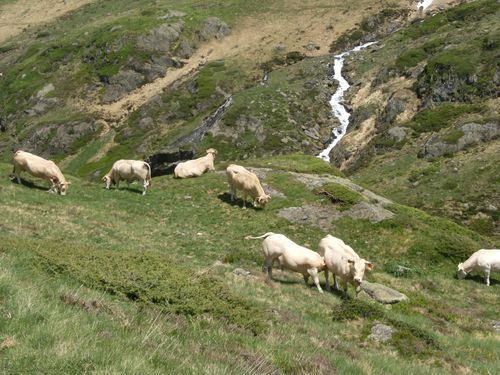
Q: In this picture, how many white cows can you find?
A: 7